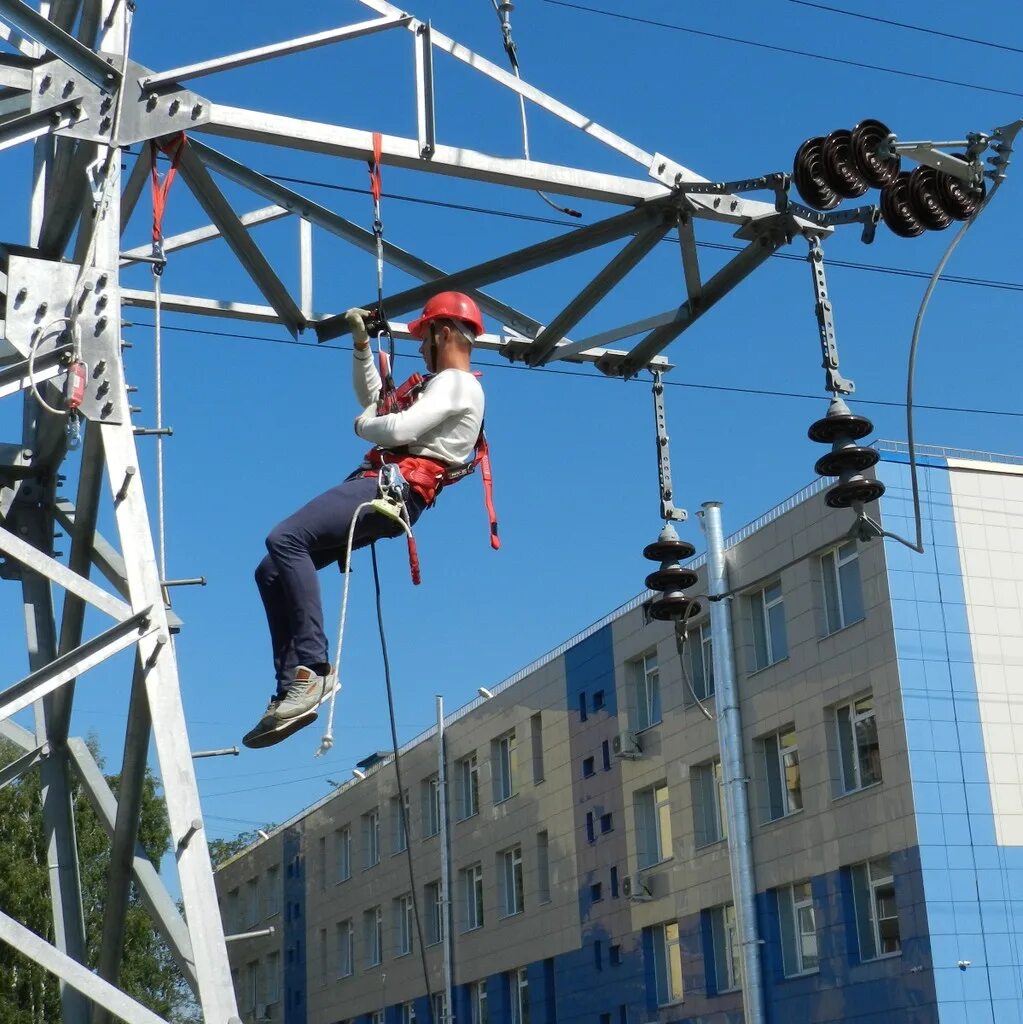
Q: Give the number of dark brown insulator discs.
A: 12